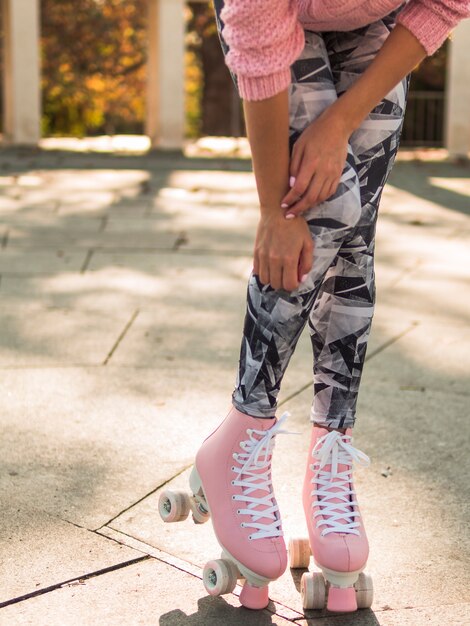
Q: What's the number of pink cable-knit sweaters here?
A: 1